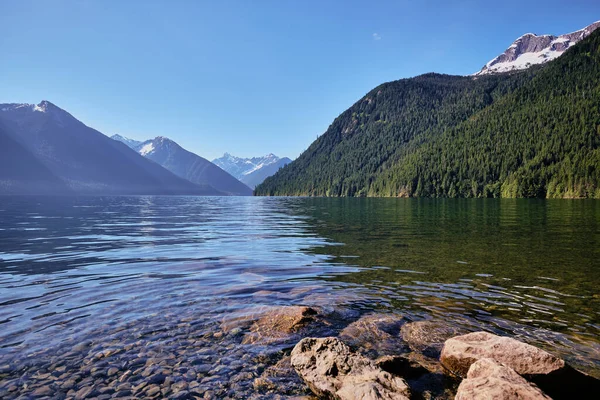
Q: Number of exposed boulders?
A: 3